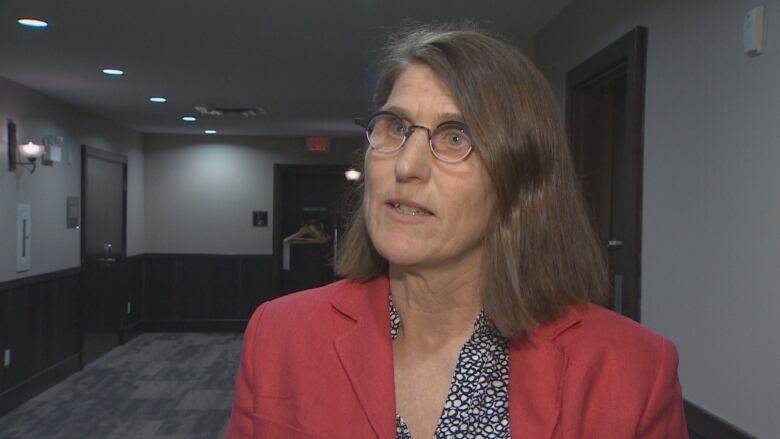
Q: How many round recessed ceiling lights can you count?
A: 5